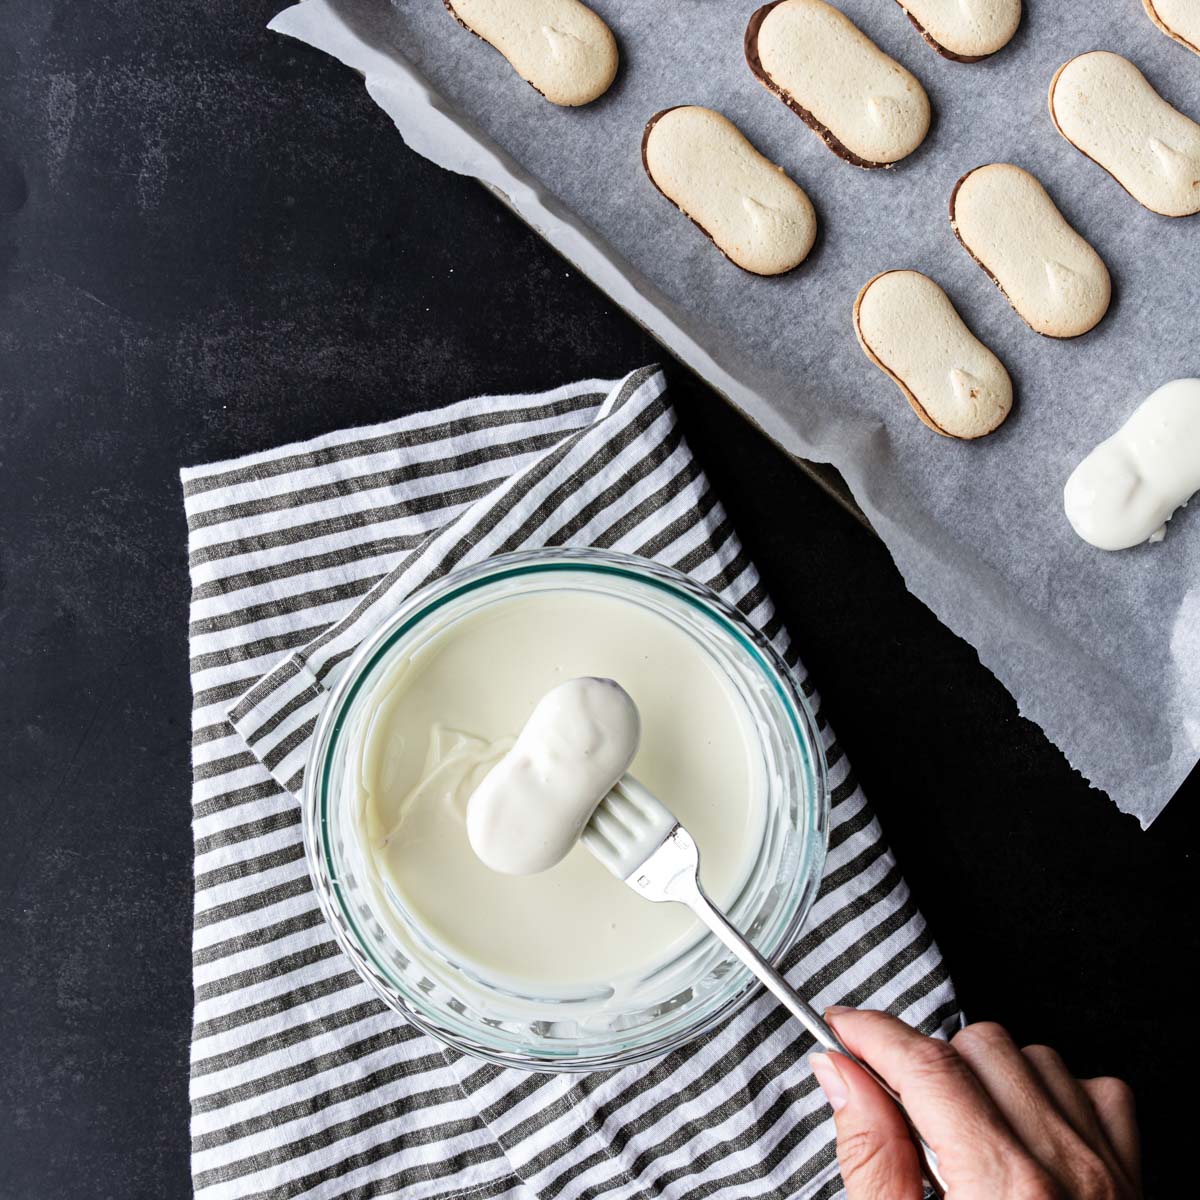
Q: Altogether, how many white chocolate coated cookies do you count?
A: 2